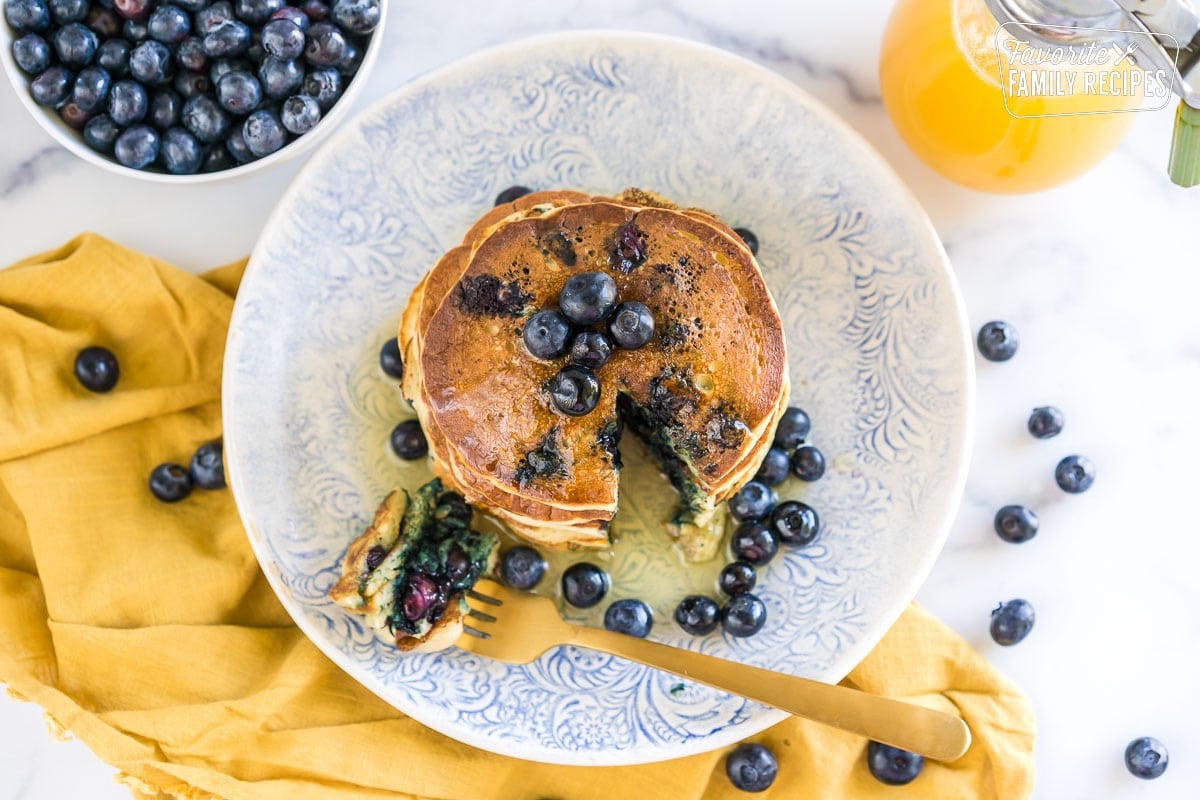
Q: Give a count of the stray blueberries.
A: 11